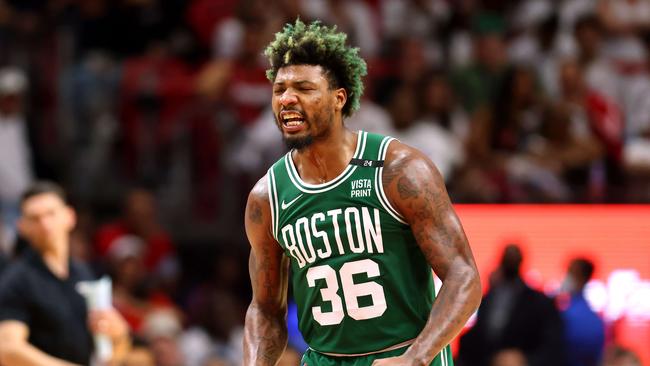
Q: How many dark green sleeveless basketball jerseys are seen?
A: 1